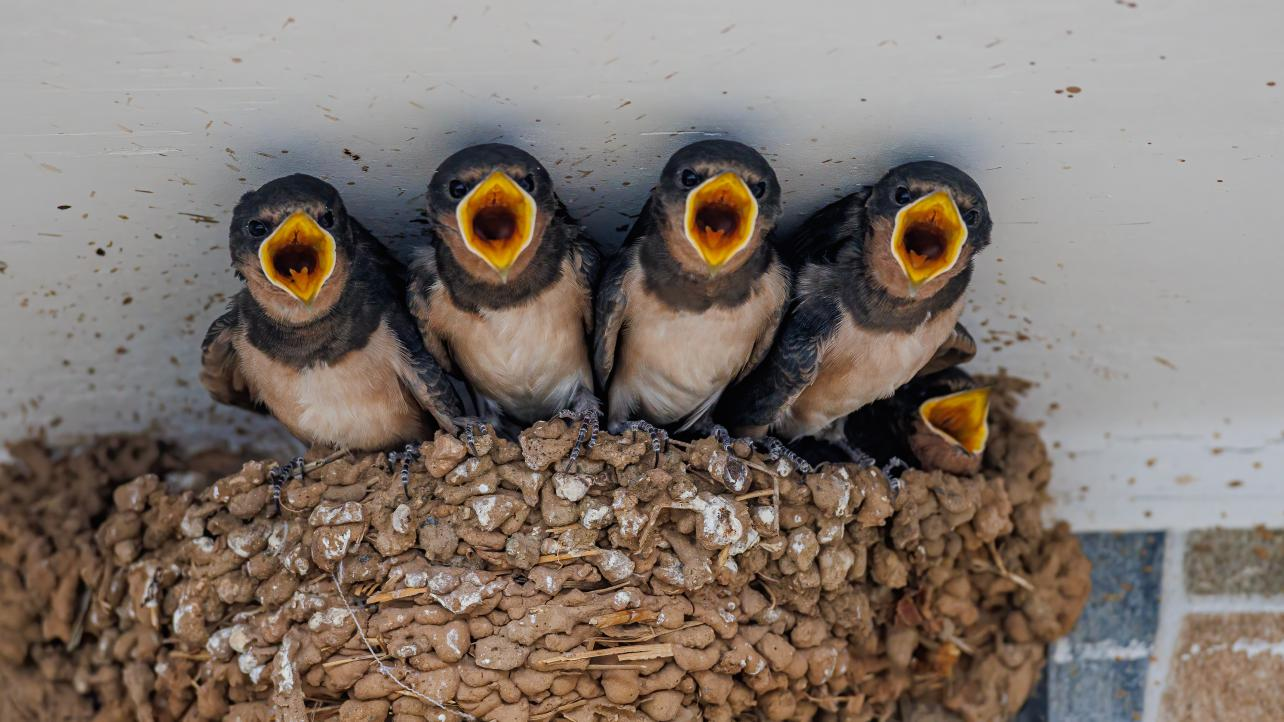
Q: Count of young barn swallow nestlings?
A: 5